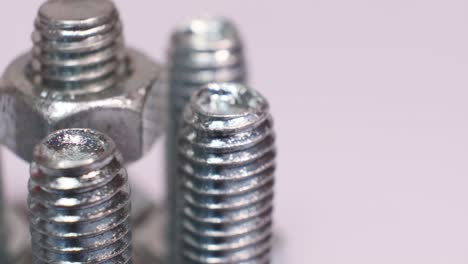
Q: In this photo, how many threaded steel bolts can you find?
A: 4